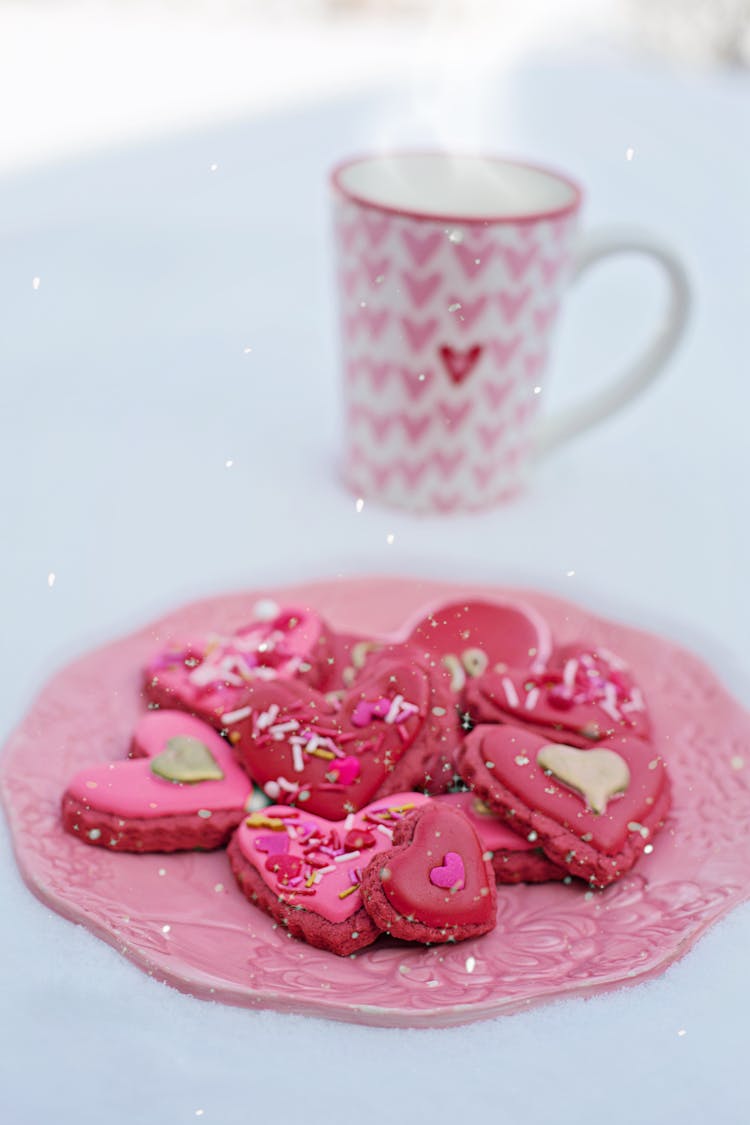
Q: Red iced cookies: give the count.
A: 5